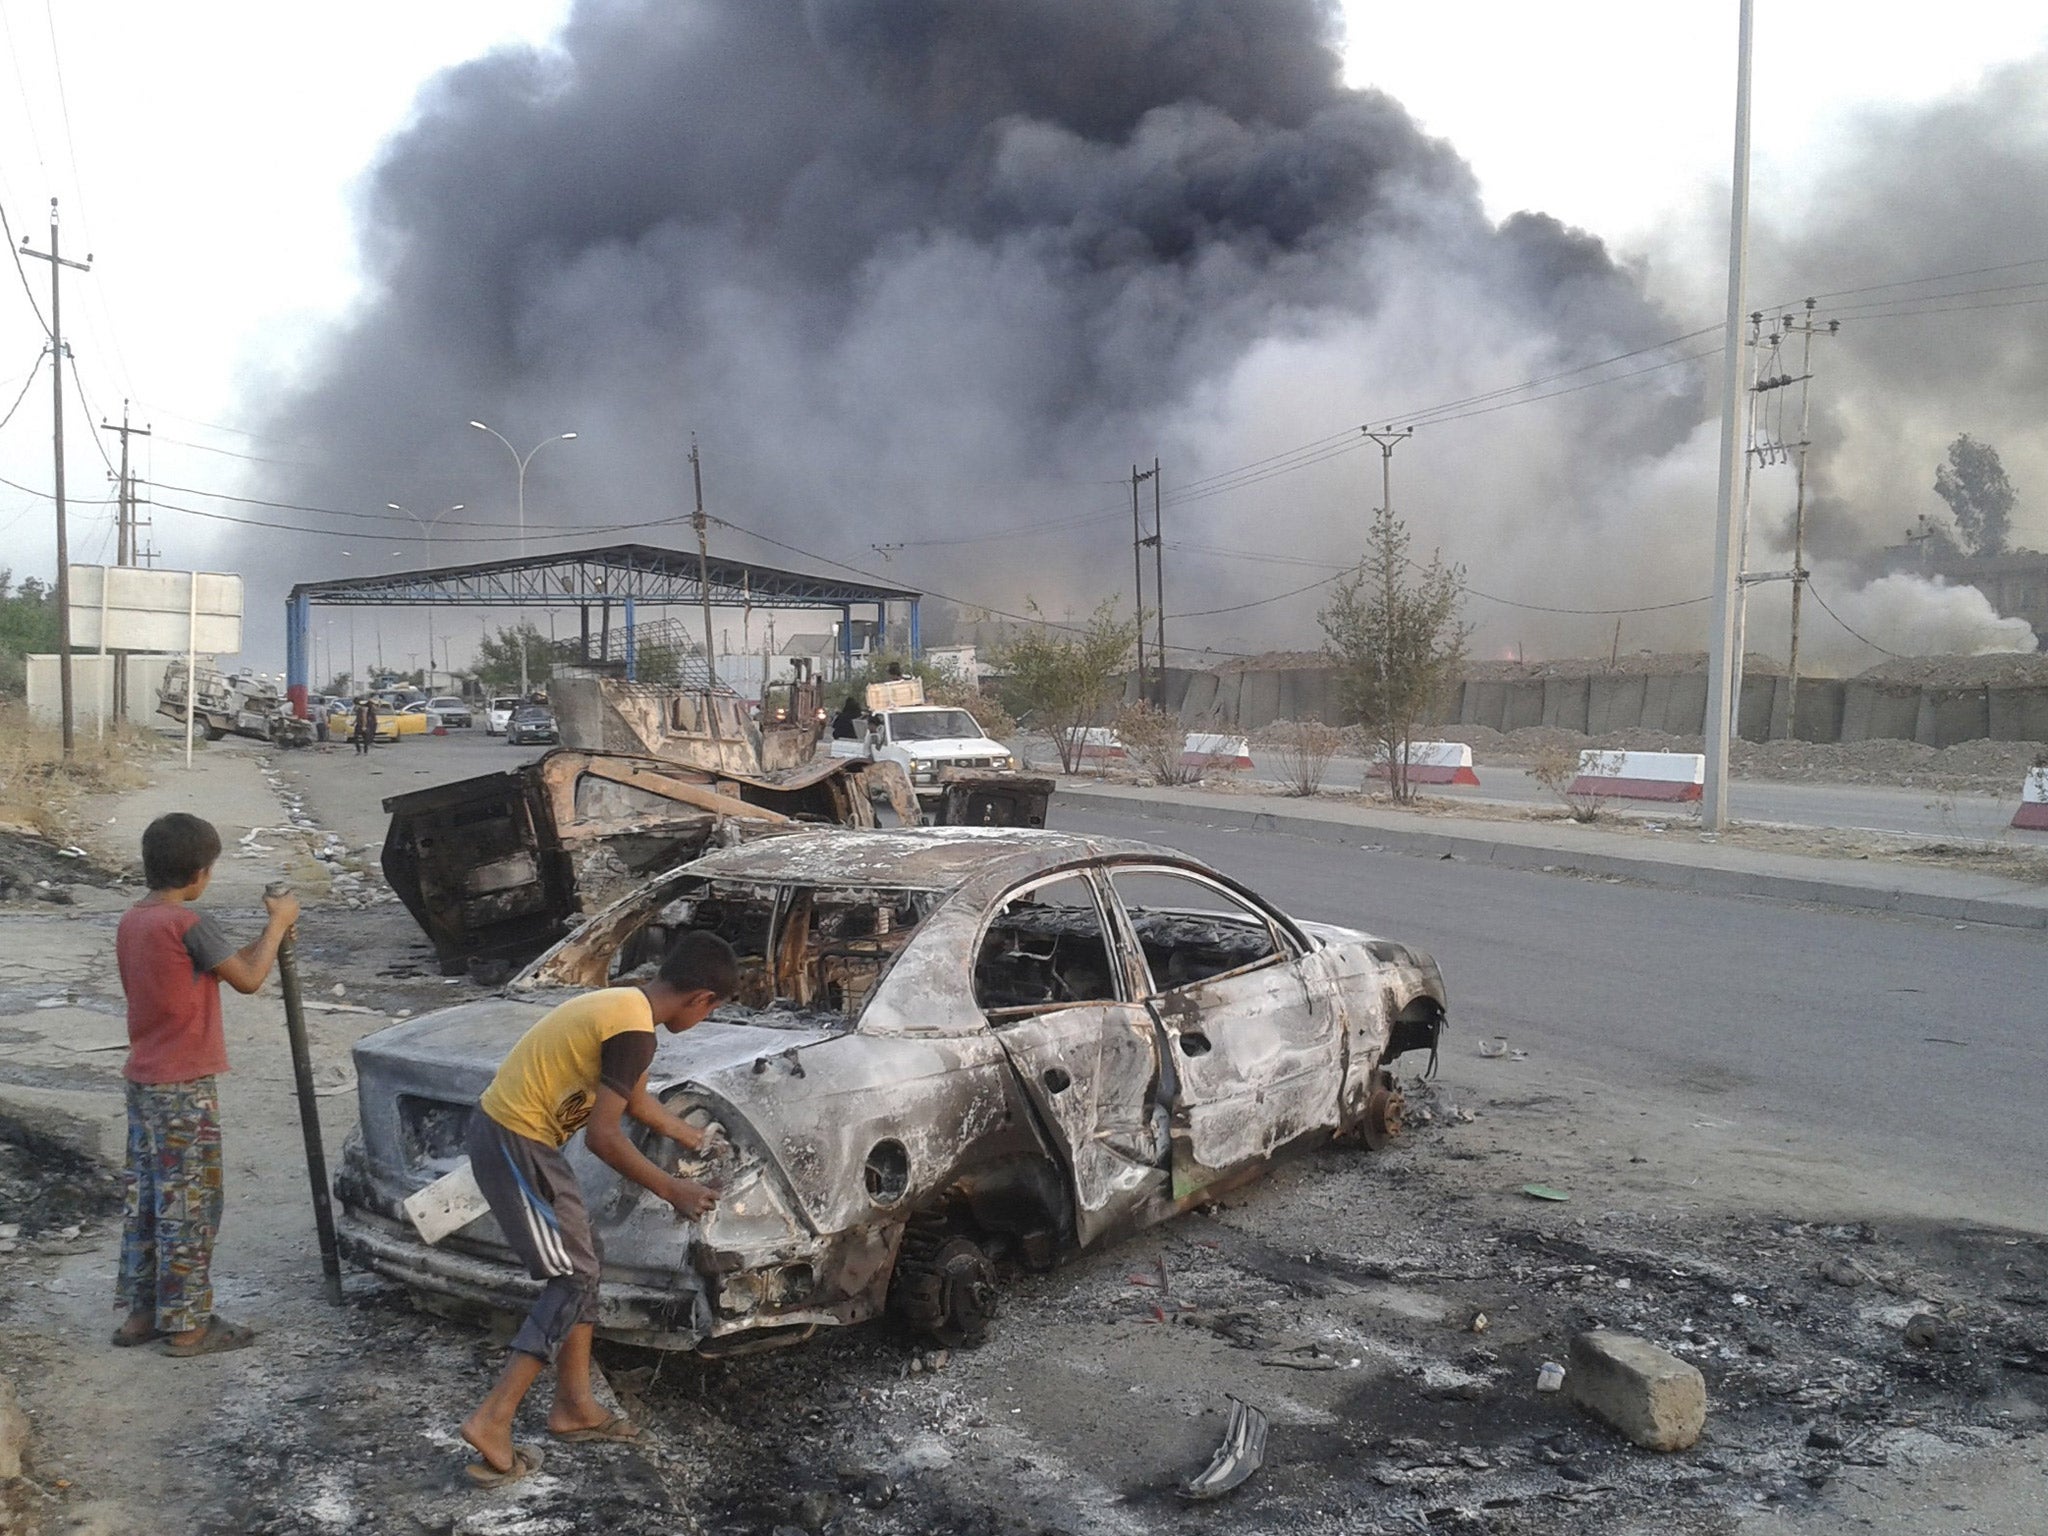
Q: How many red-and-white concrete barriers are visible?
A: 5